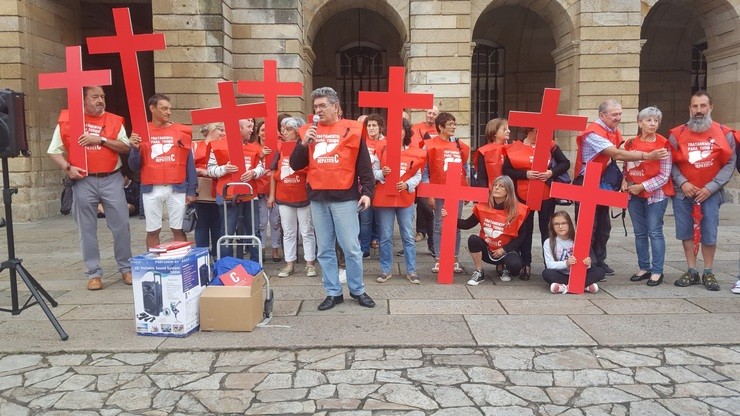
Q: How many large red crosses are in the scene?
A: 8